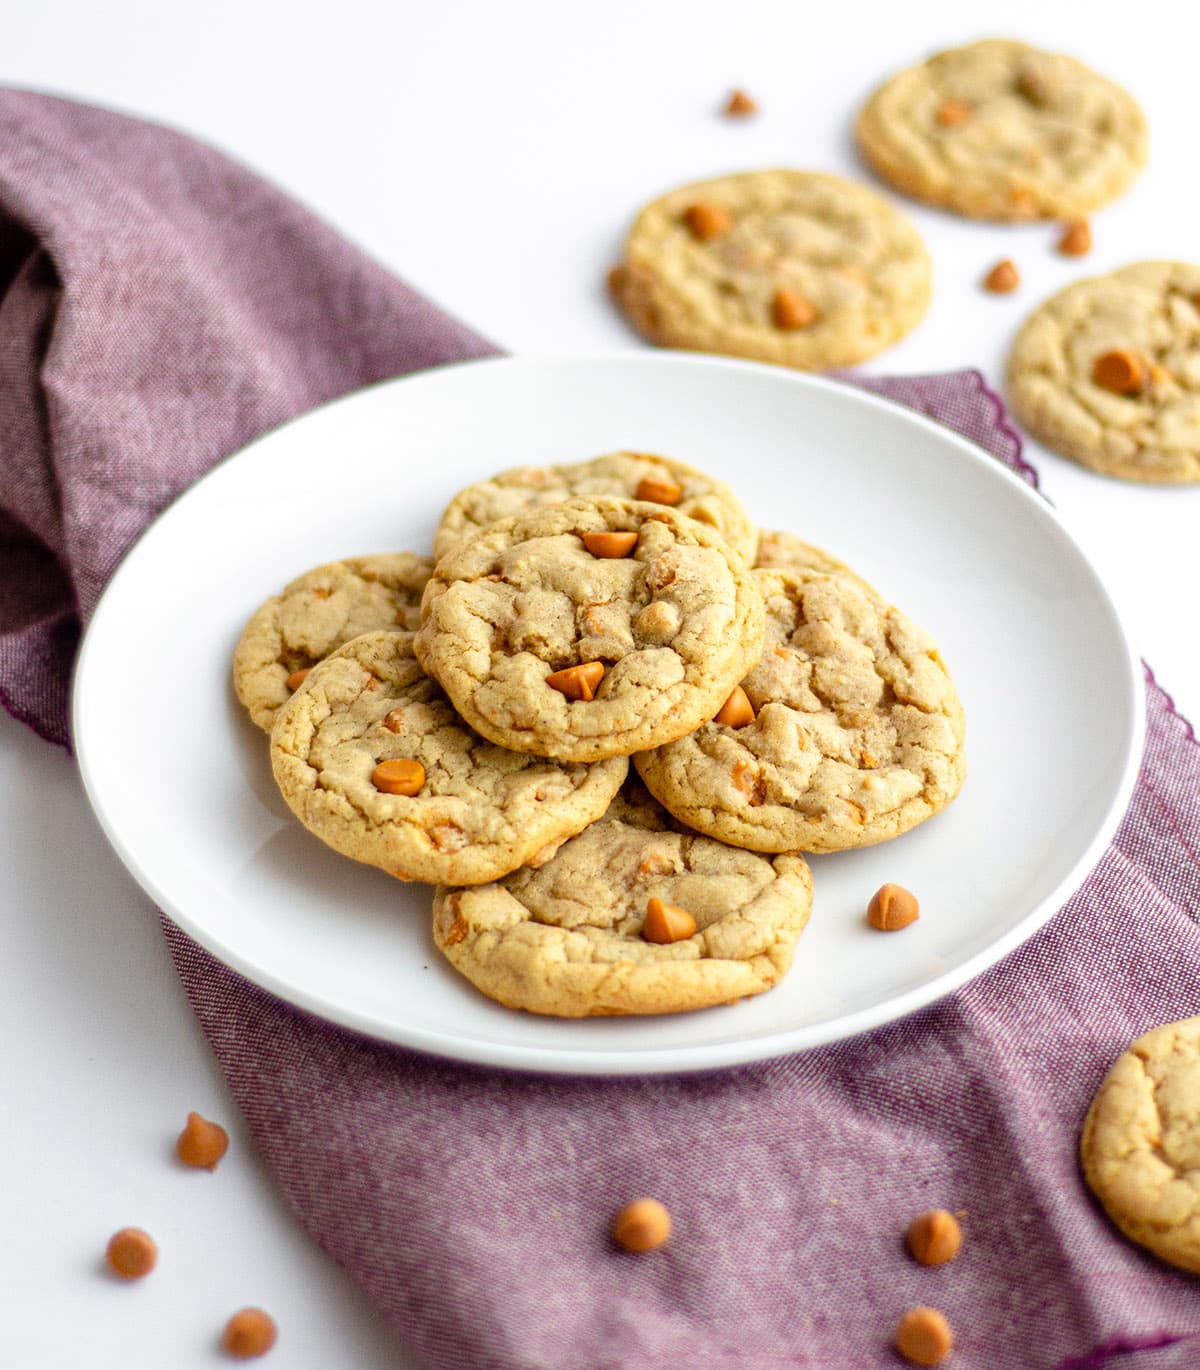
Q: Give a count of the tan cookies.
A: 11